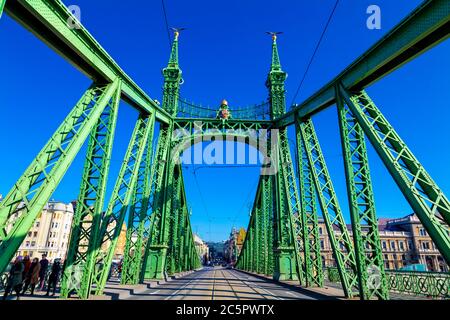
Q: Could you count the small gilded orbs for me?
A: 2